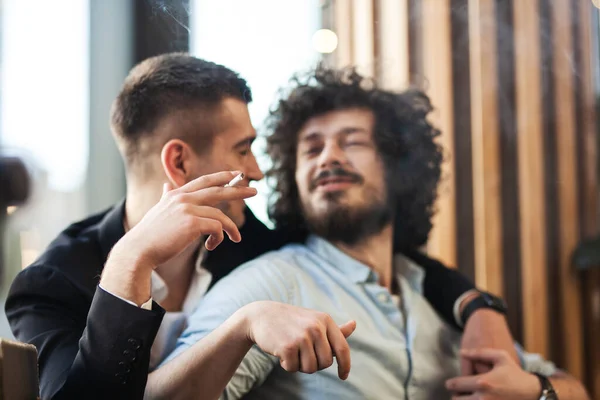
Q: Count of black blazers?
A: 1